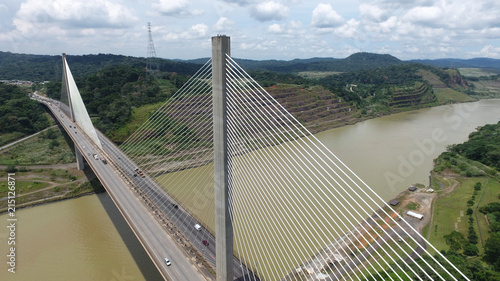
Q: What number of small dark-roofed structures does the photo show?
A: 2